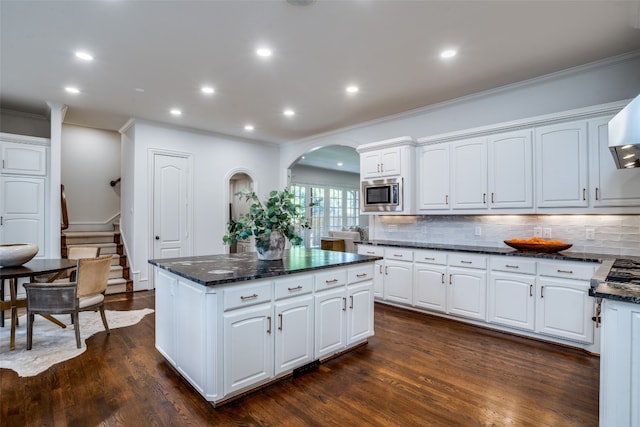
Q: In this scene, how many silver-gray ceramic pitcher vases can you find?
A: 1